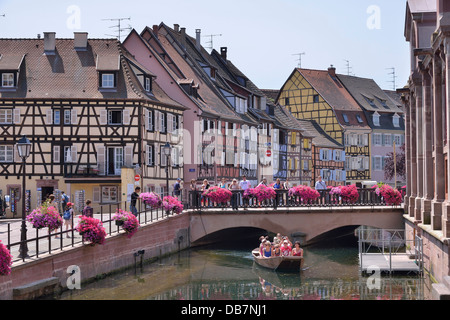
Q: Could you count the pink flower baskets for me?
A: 11